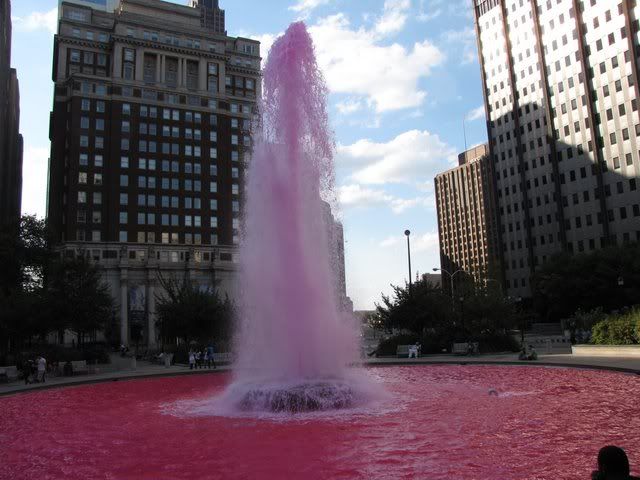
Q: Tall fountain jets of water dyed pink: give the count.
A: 1